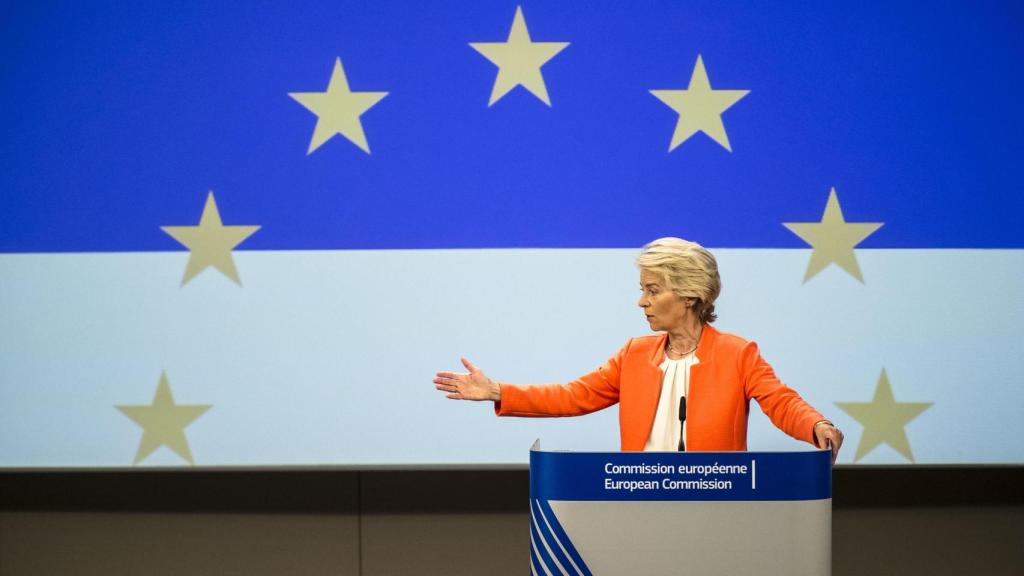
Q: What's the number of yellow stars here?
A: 7